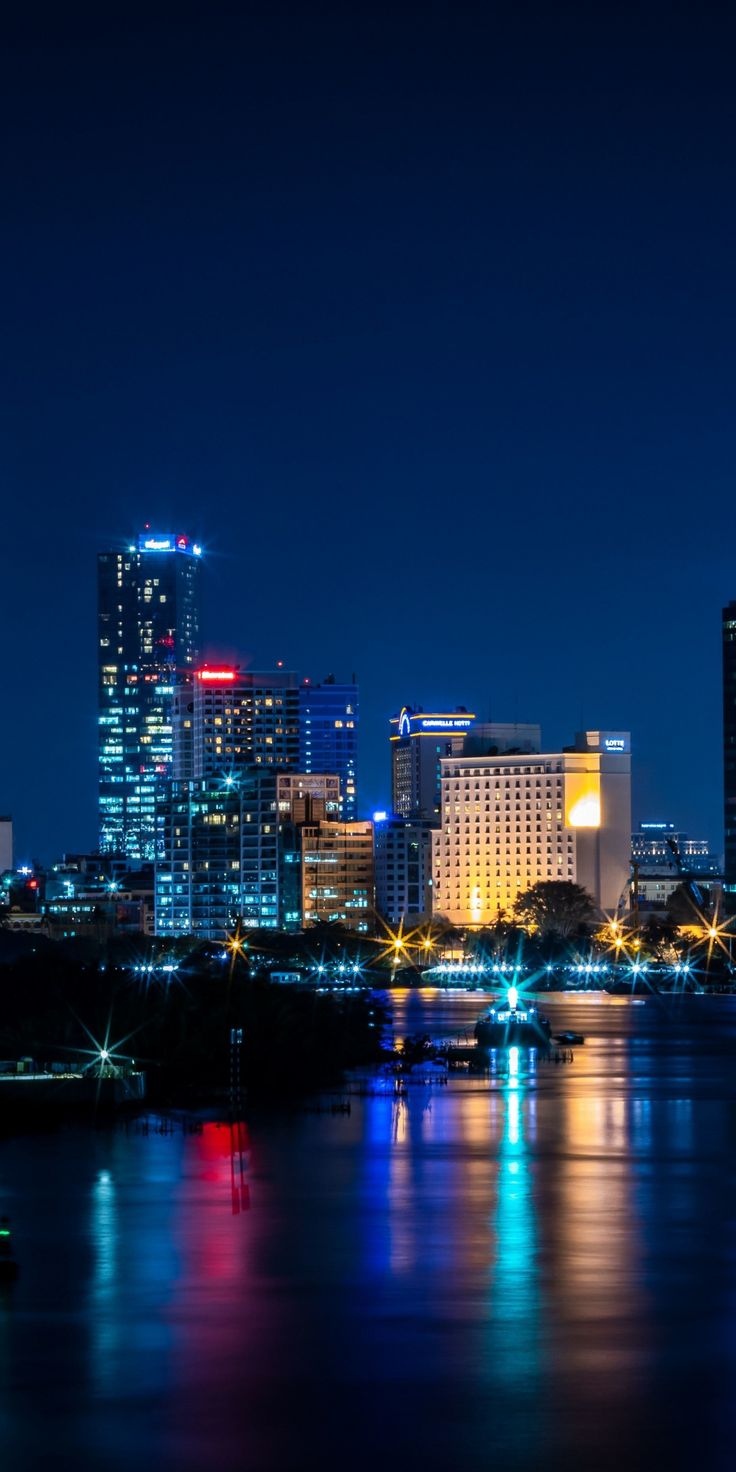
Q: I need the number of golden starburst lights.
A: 6